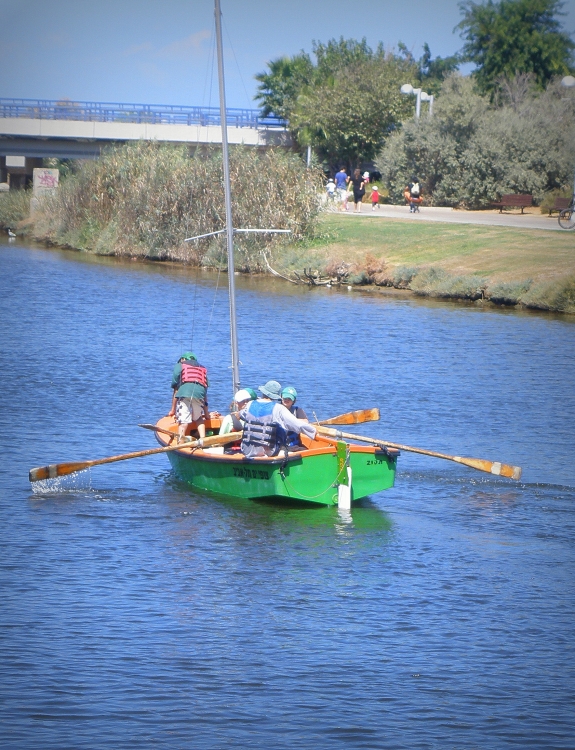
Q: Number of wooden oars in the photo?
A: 4